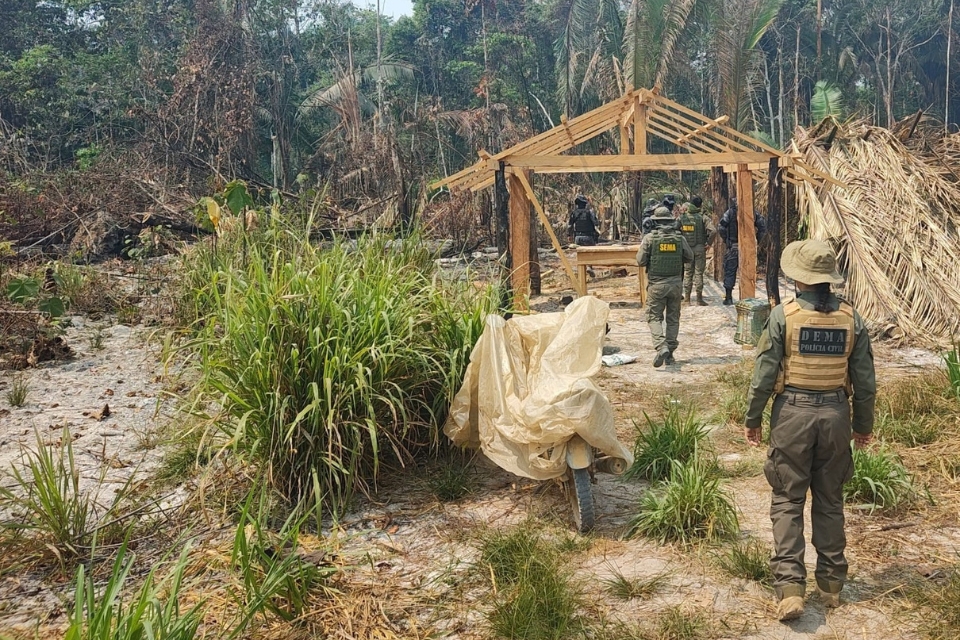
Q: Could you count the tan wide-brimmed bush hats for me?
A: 1